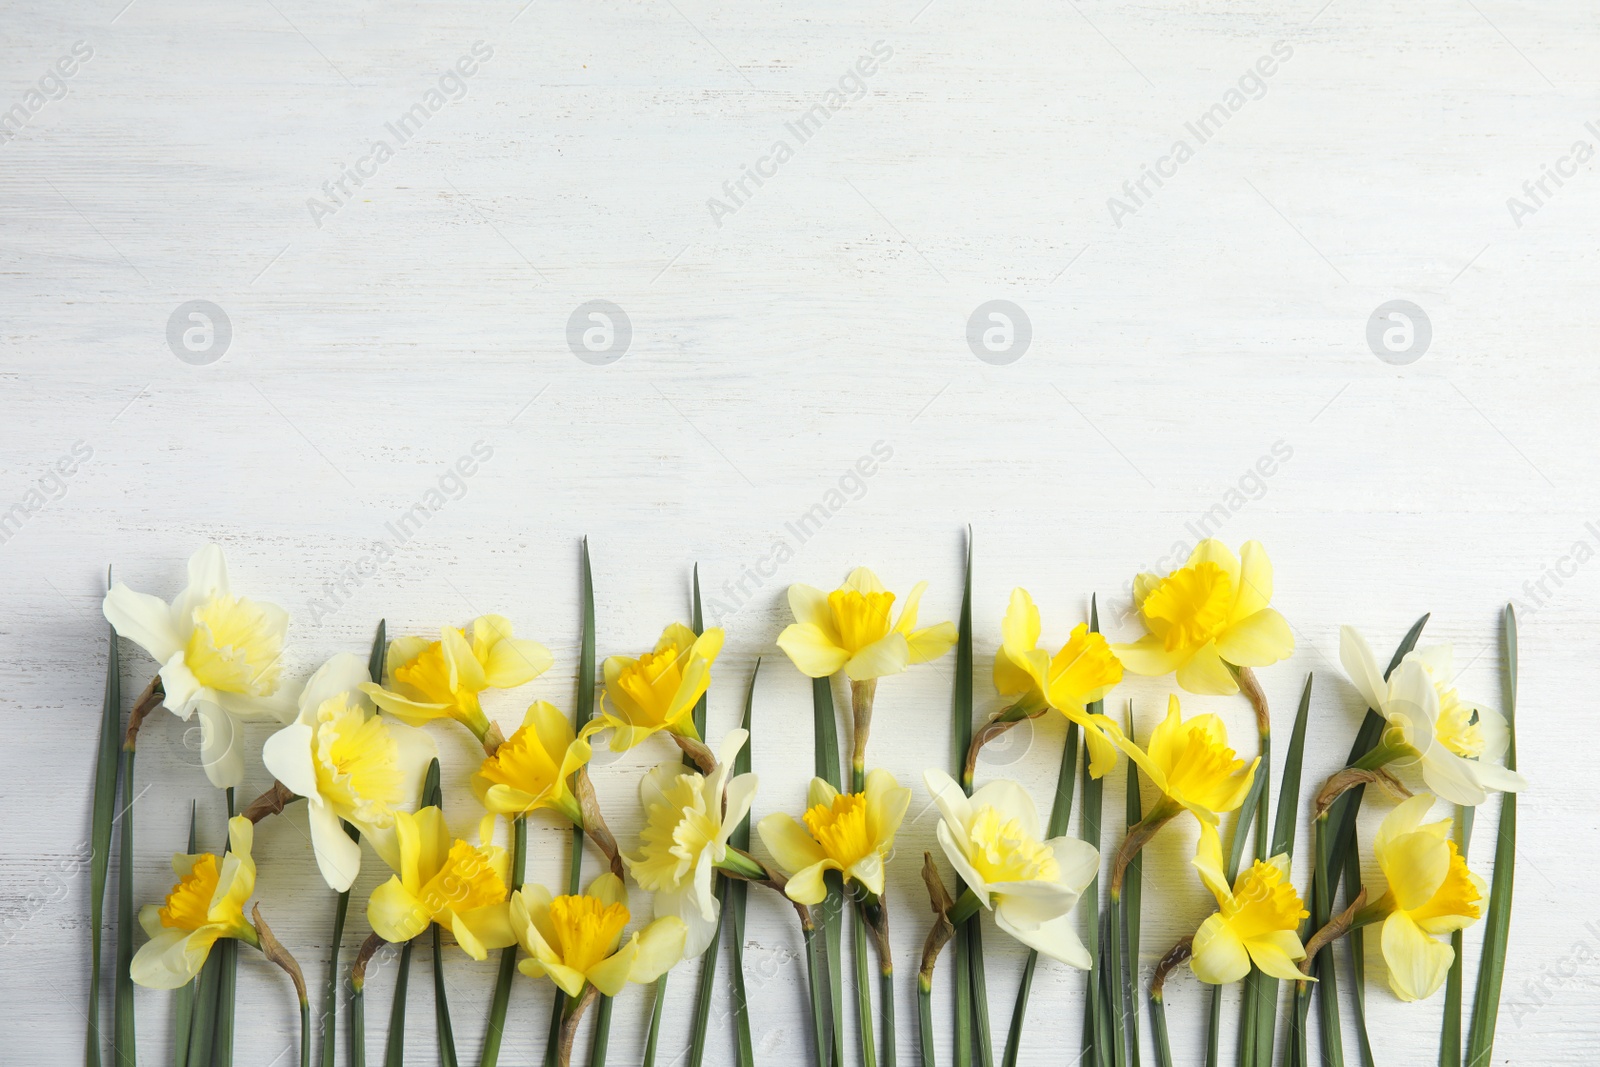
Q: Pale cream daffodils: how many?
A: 5